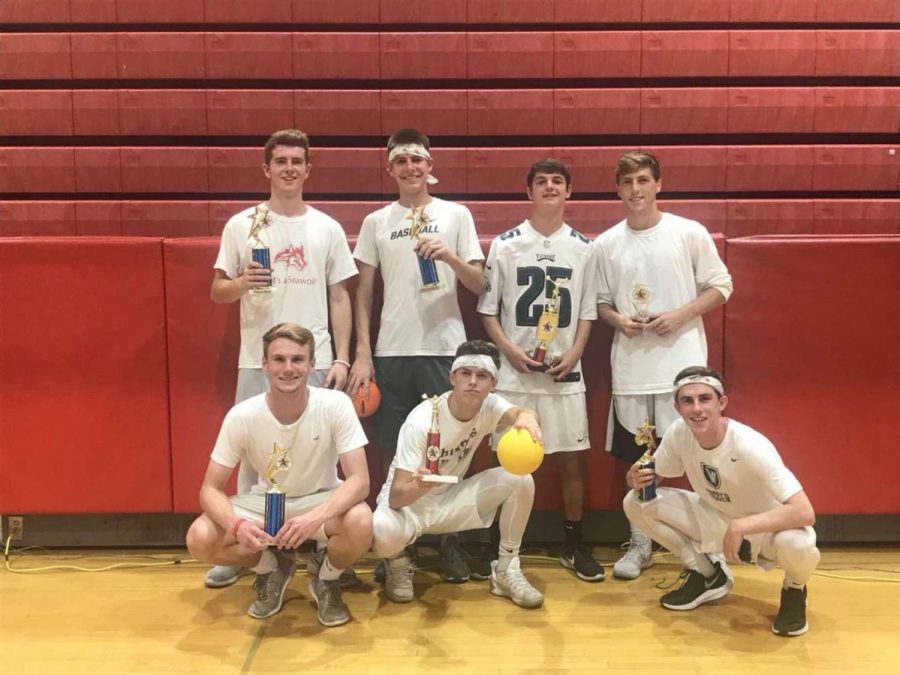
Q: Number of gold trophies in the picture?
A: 7